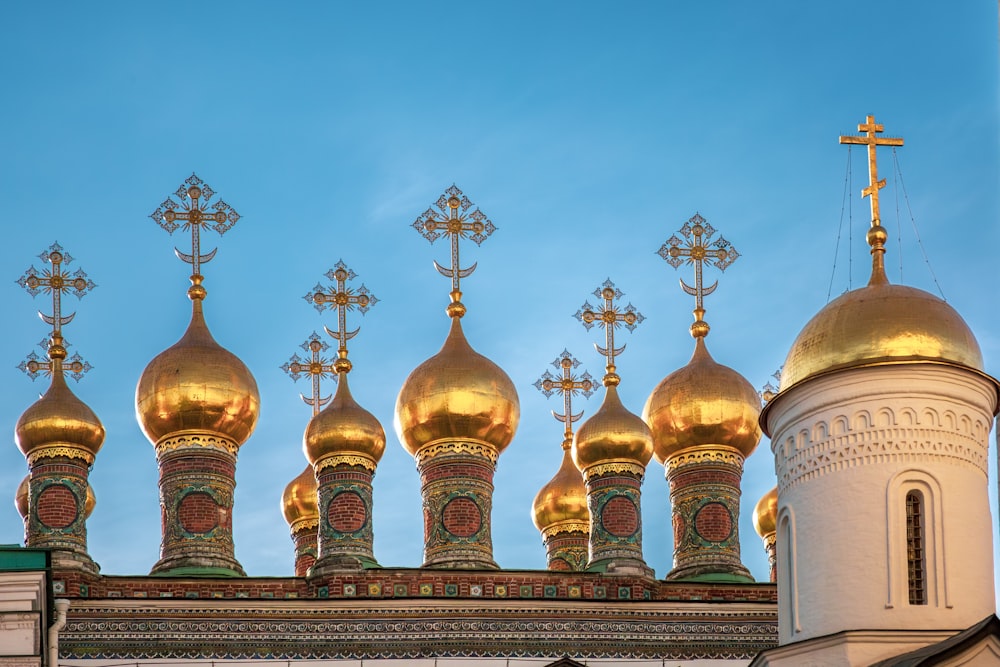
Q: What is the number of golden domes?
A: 11